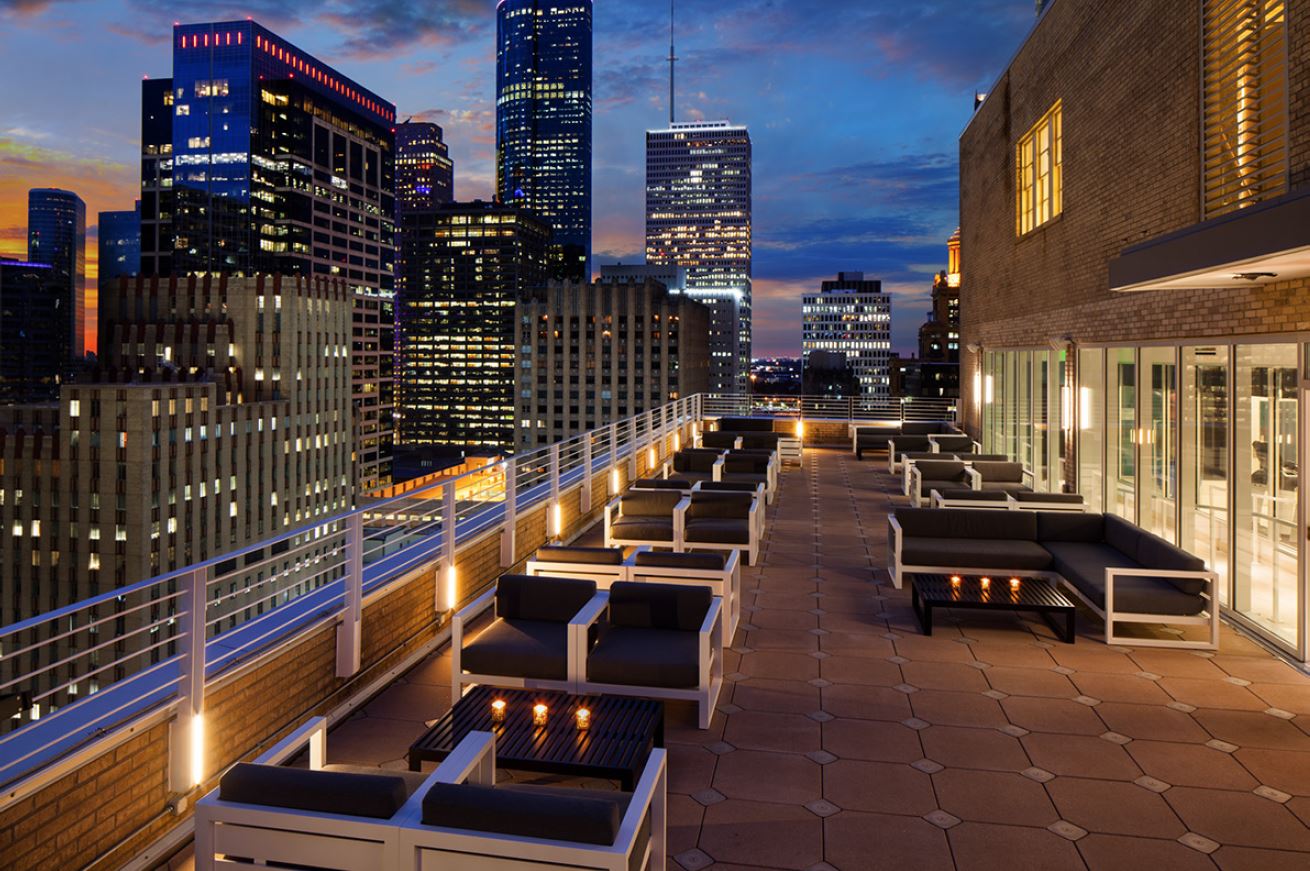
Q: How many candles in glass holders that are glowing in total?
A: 6